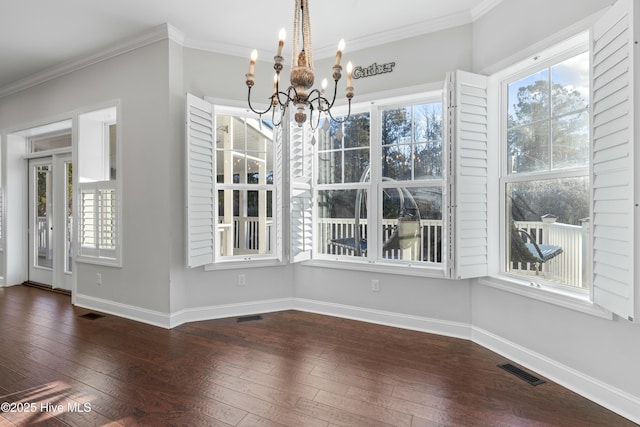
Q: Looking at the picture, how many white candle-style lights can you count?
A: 6